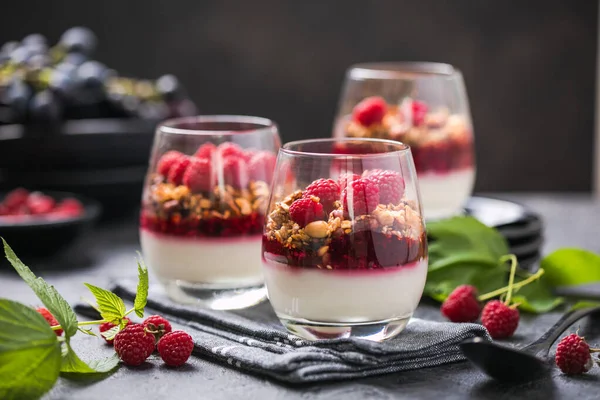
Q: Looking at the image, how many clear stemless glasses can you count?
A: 3